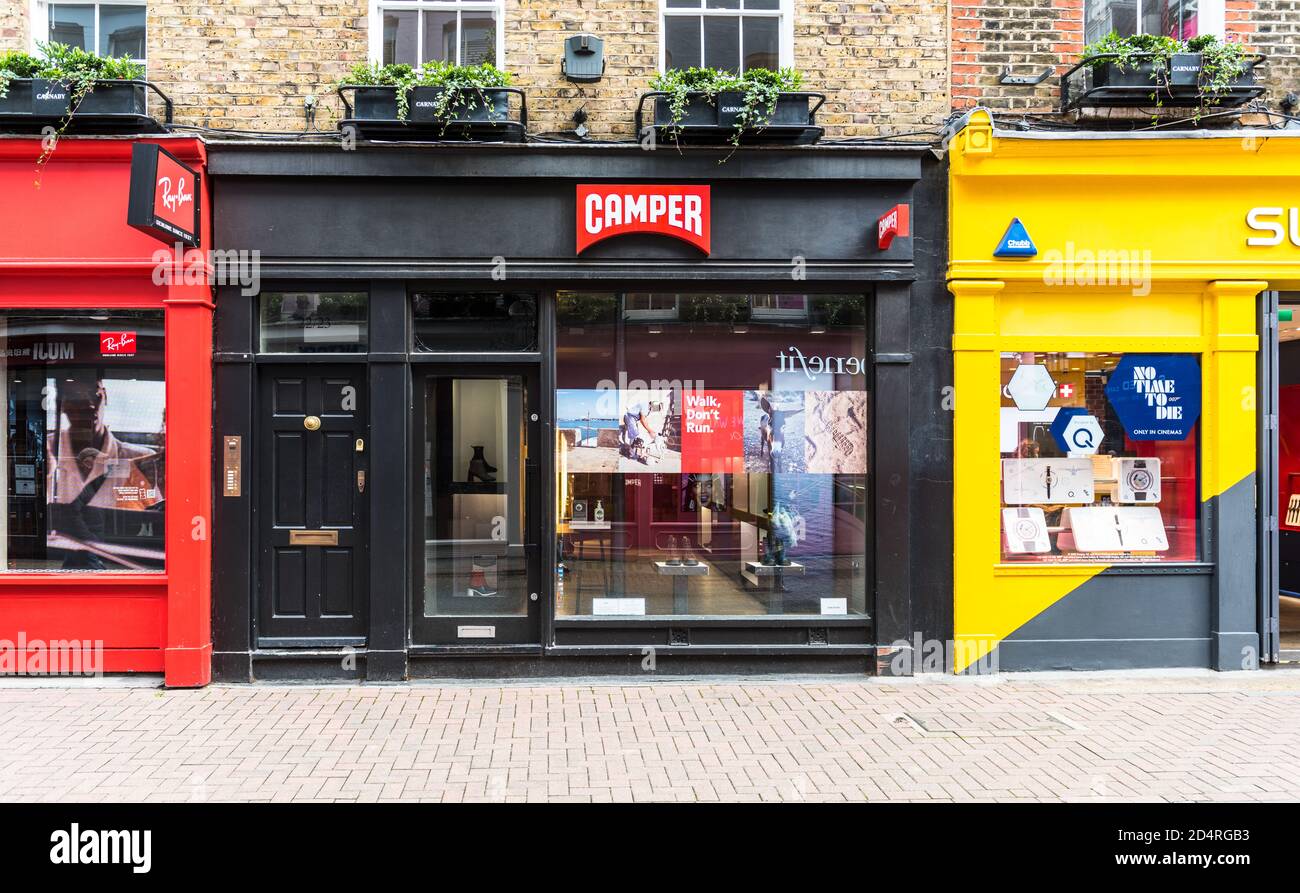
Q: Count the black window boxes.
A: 4